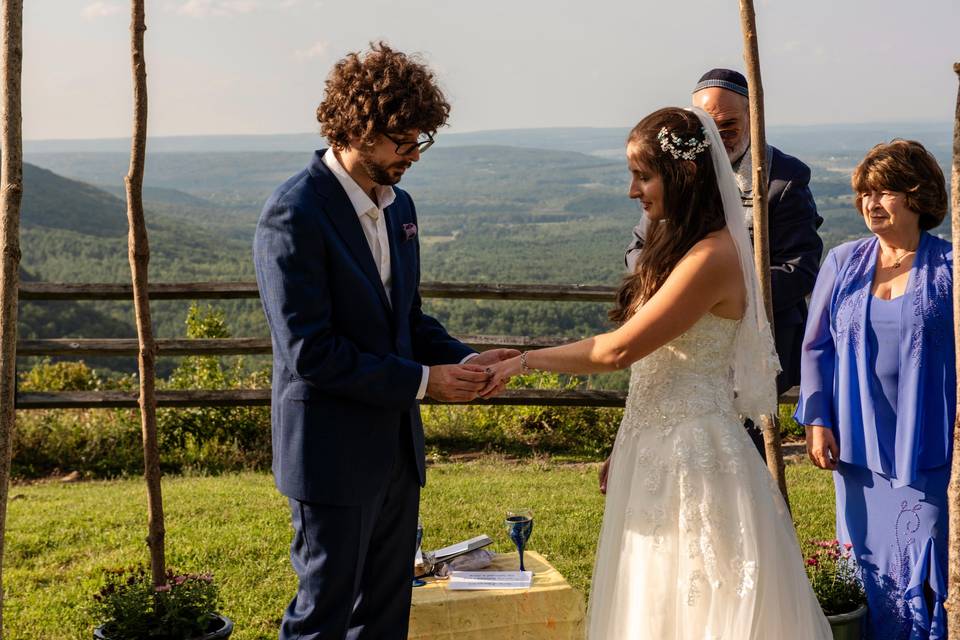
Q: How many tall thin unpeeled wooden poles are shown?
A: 4